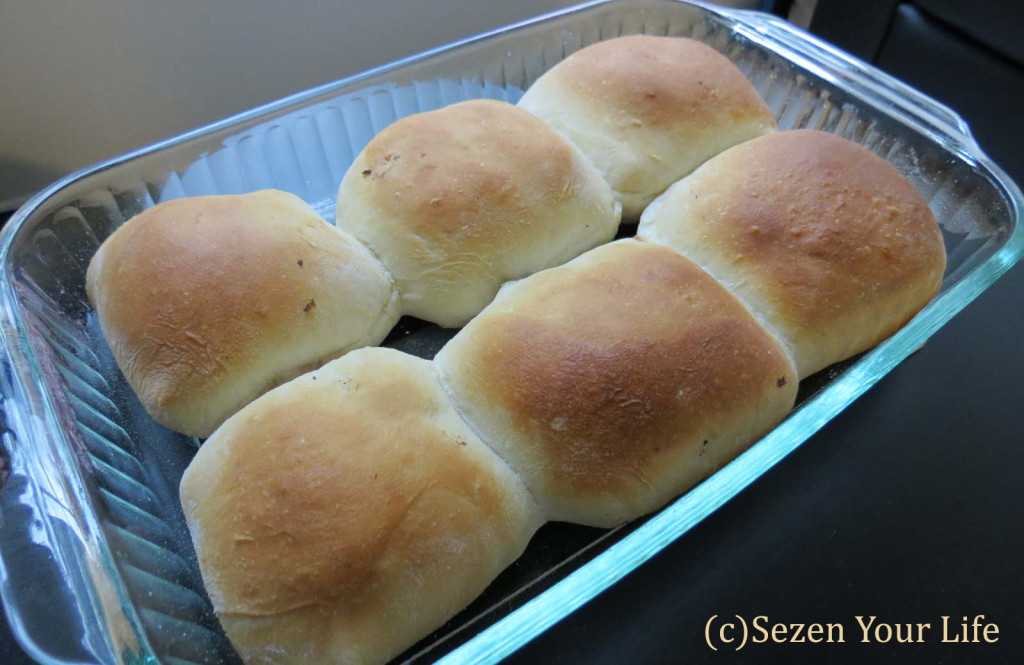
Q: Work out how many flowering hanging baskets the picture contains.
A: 0